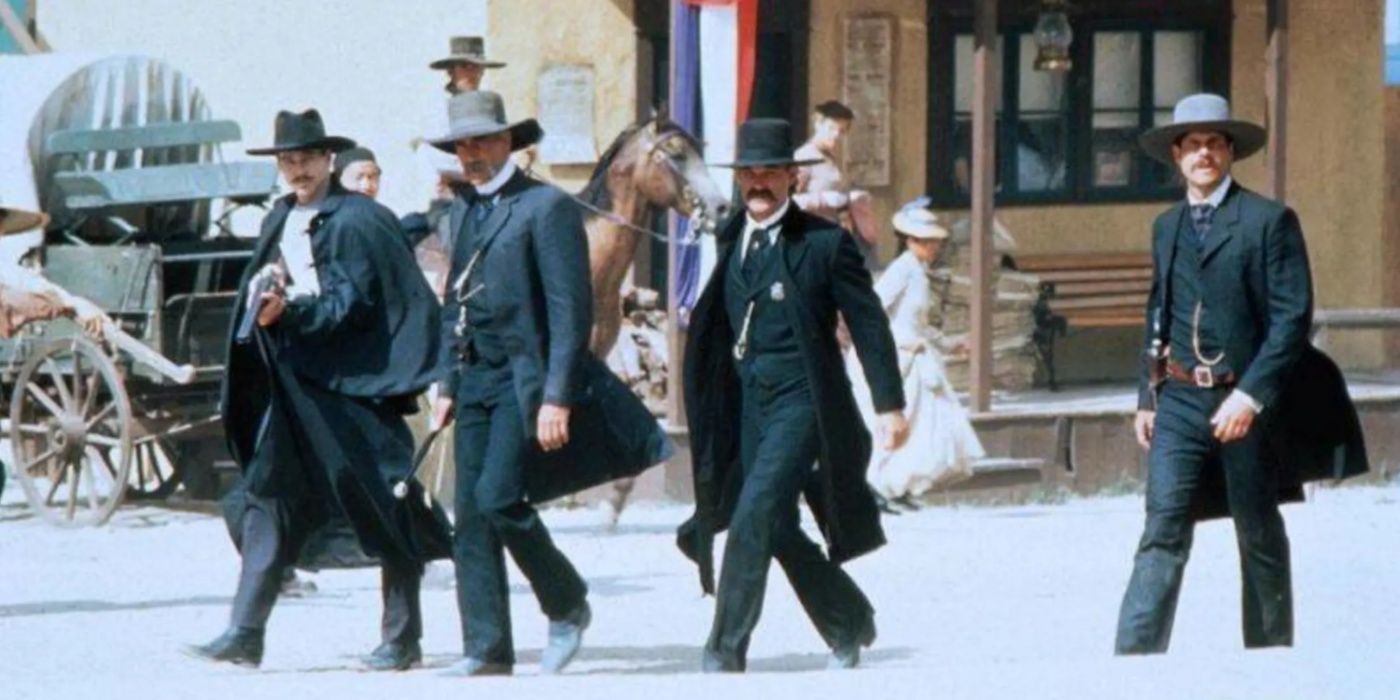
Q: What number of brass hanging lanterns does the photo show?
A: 1